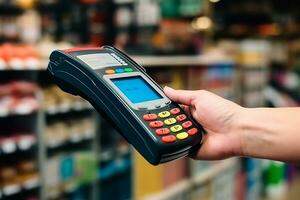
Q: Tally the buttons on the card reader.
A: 15